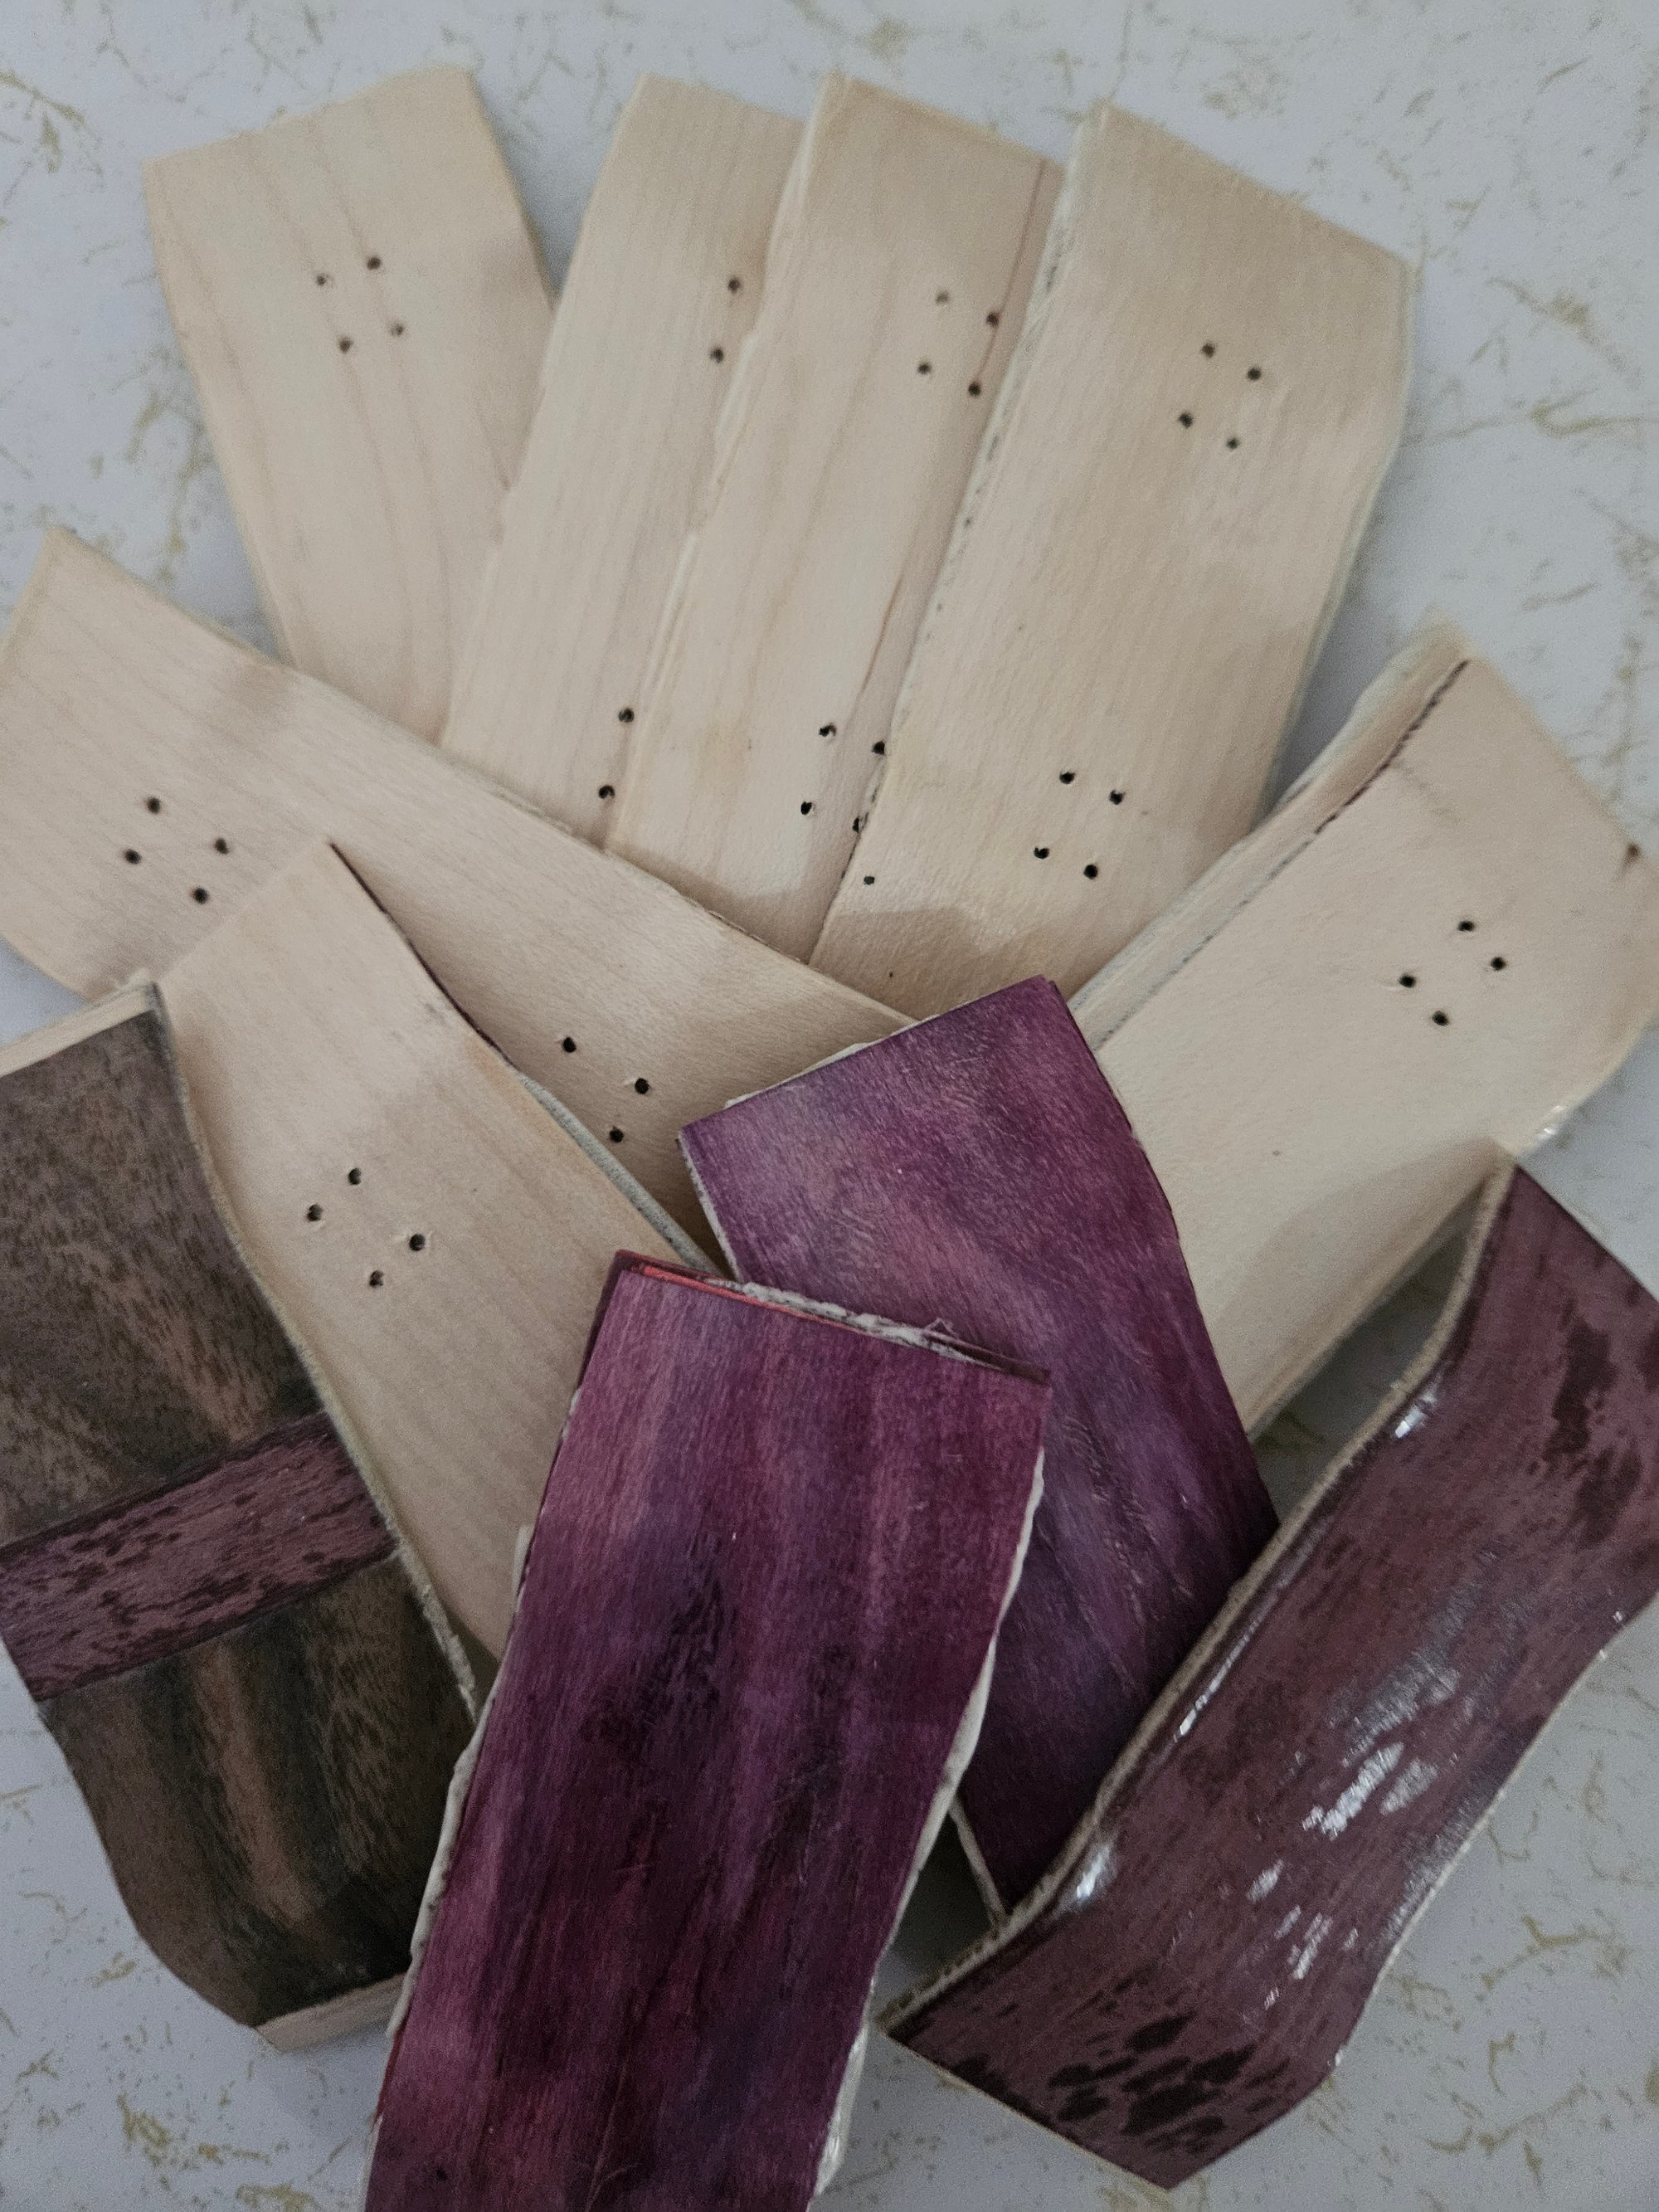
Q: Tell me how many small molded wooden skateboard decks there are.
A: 11